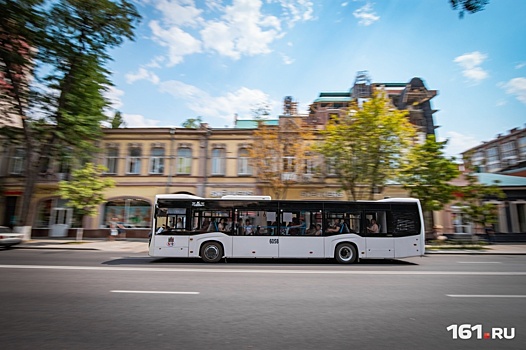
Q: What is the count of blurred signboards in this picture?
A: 2